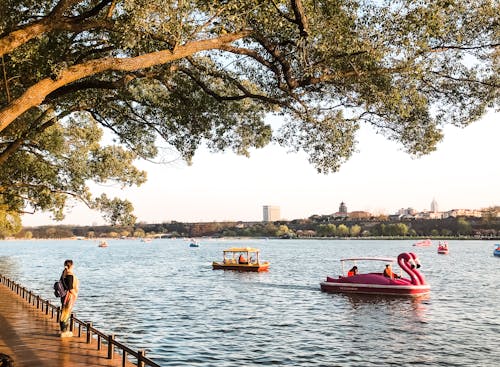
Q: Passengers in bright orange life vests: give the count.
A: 3